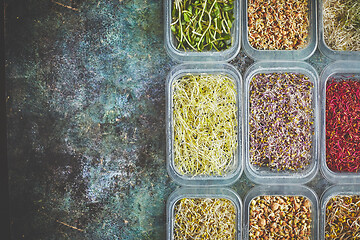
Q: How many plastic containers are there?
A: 9